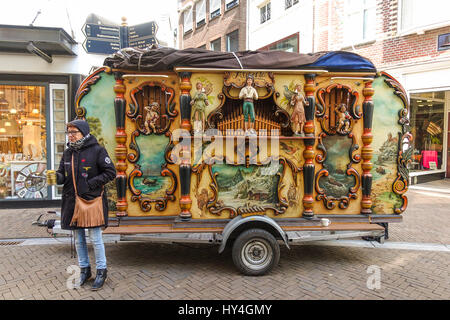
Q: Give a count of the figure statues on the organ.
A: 5